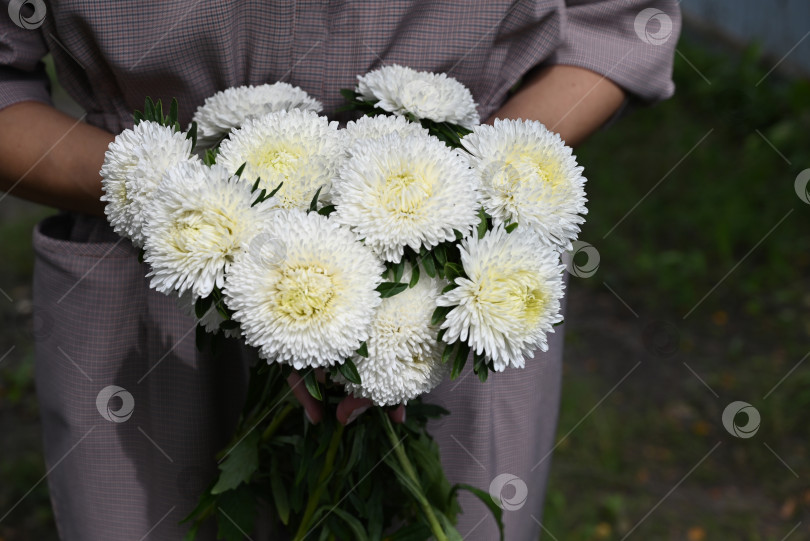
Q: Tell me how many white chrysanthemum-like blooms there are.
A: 11